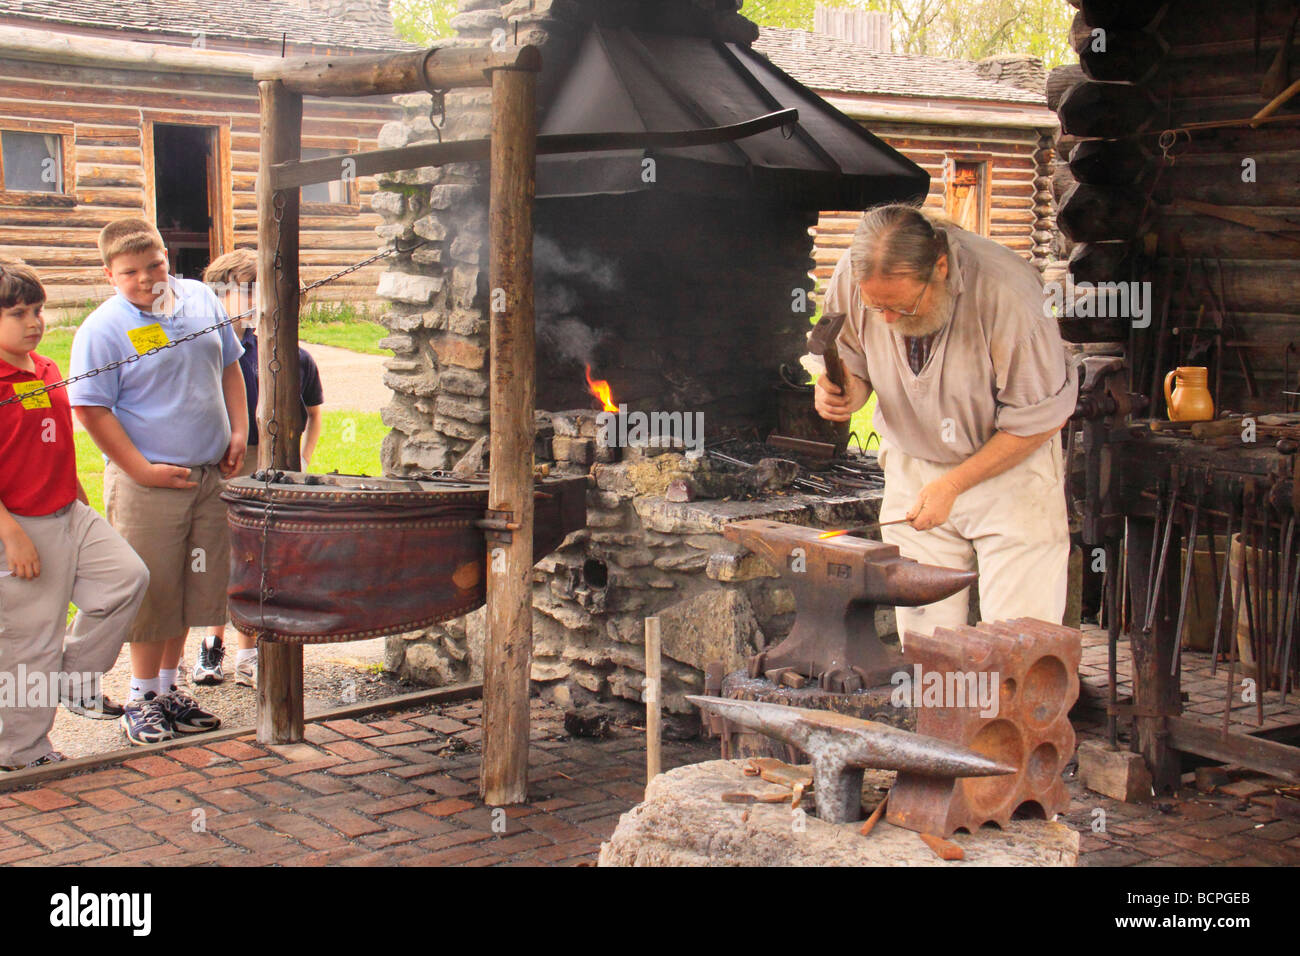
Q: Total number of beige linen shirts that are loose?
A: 1